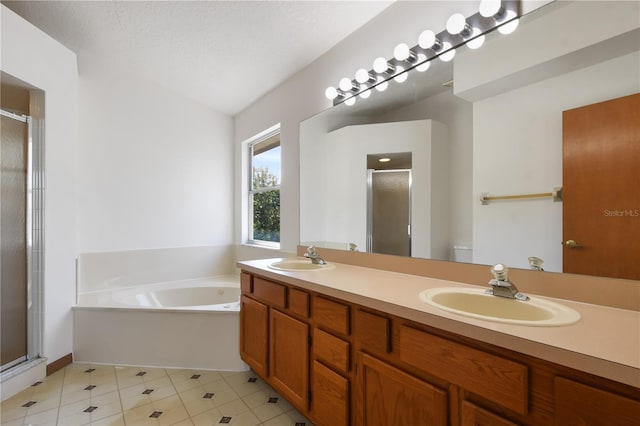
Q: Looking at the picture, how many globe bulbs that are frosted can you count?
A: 8